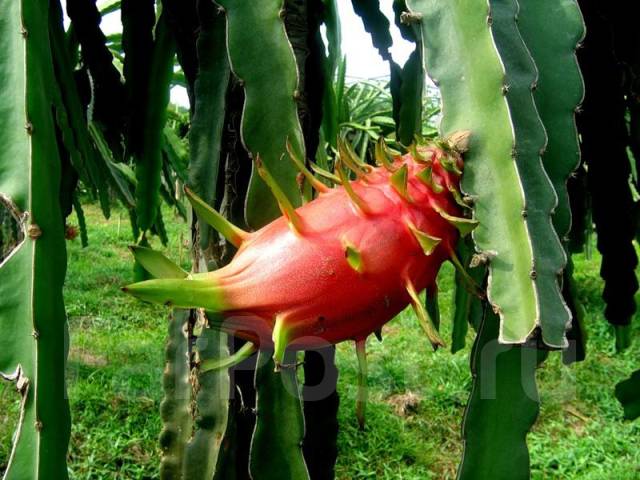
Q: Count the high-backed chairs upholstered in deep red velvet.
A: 0